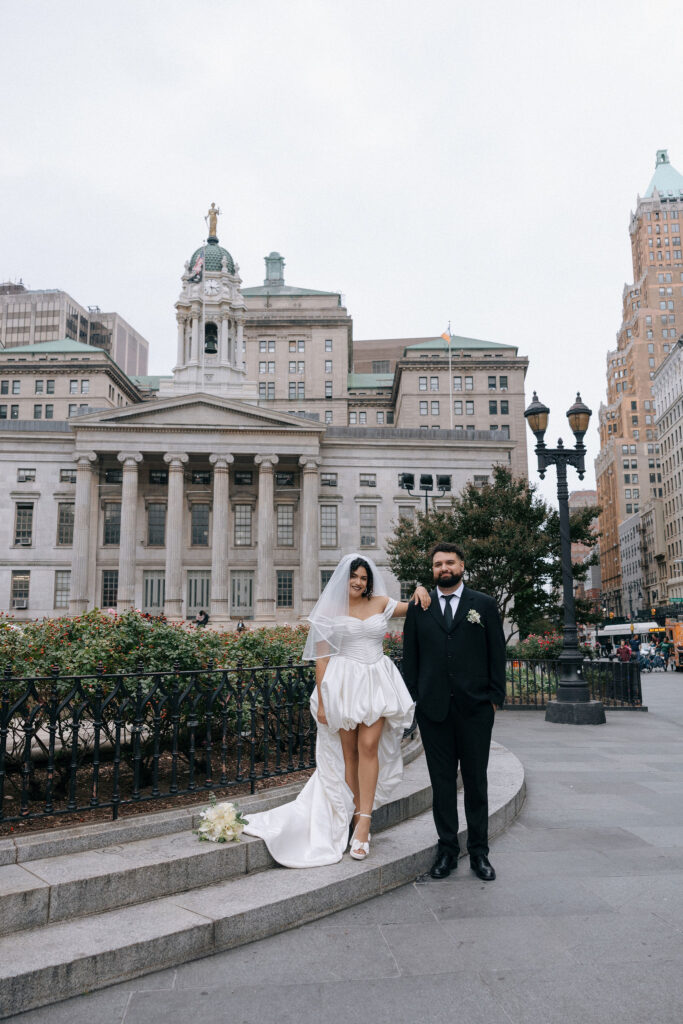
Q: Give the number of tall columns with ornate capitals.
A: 6